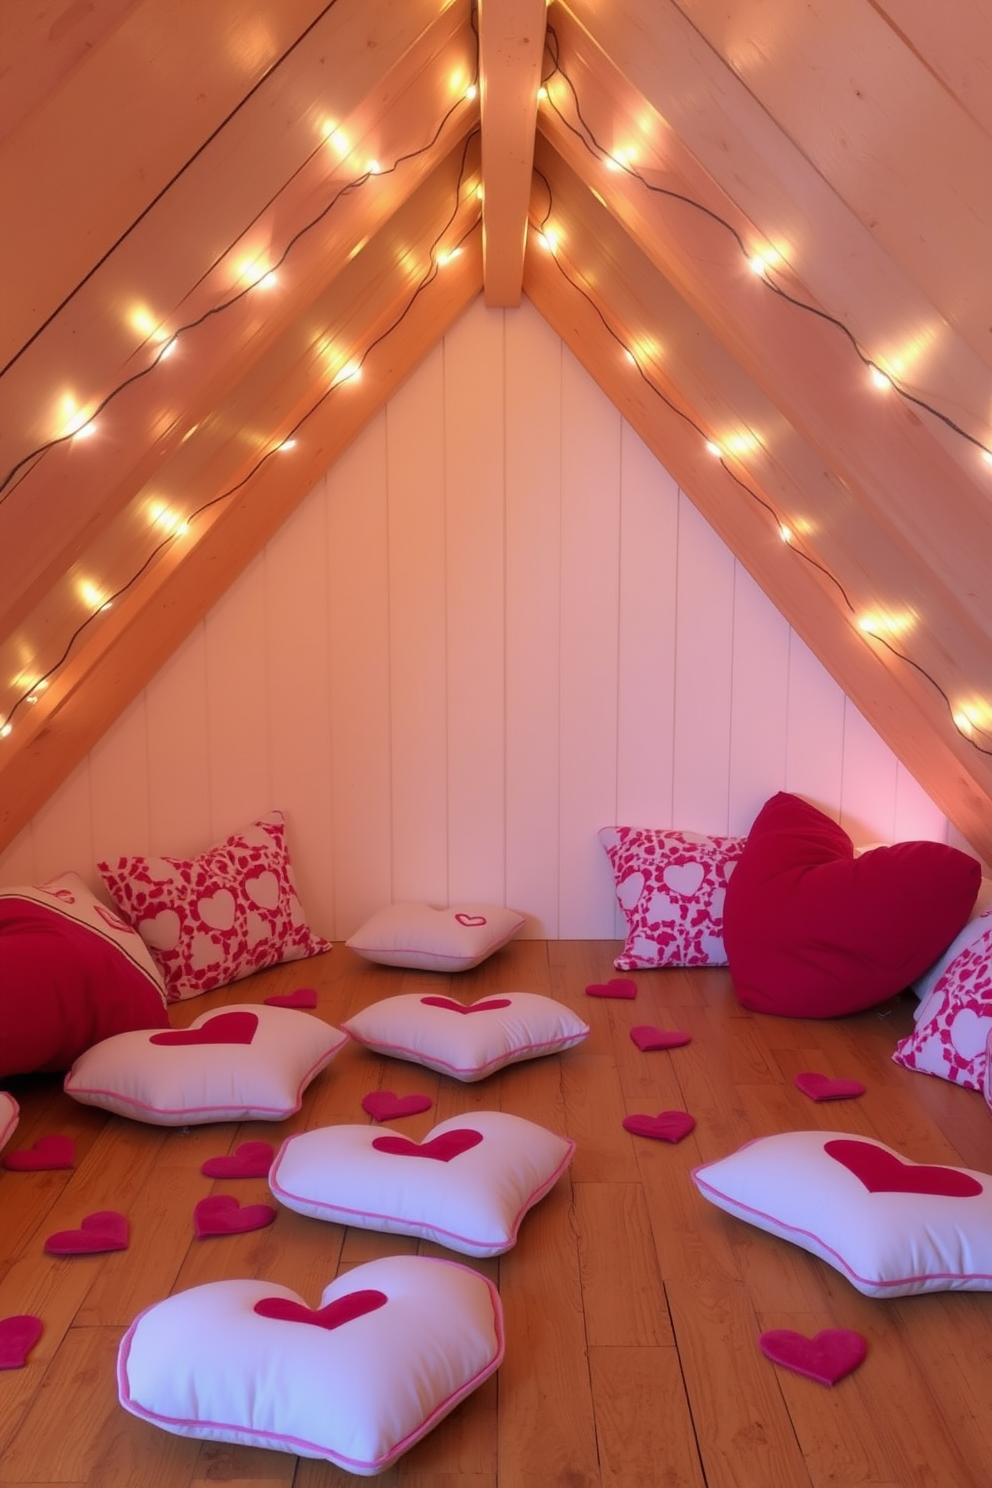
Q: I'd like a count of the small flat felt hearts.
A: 12